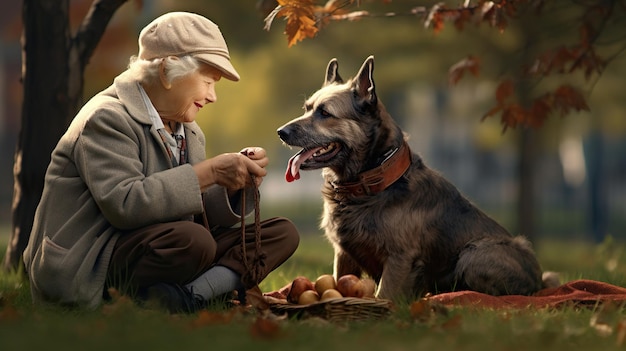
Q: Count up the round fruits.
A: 6